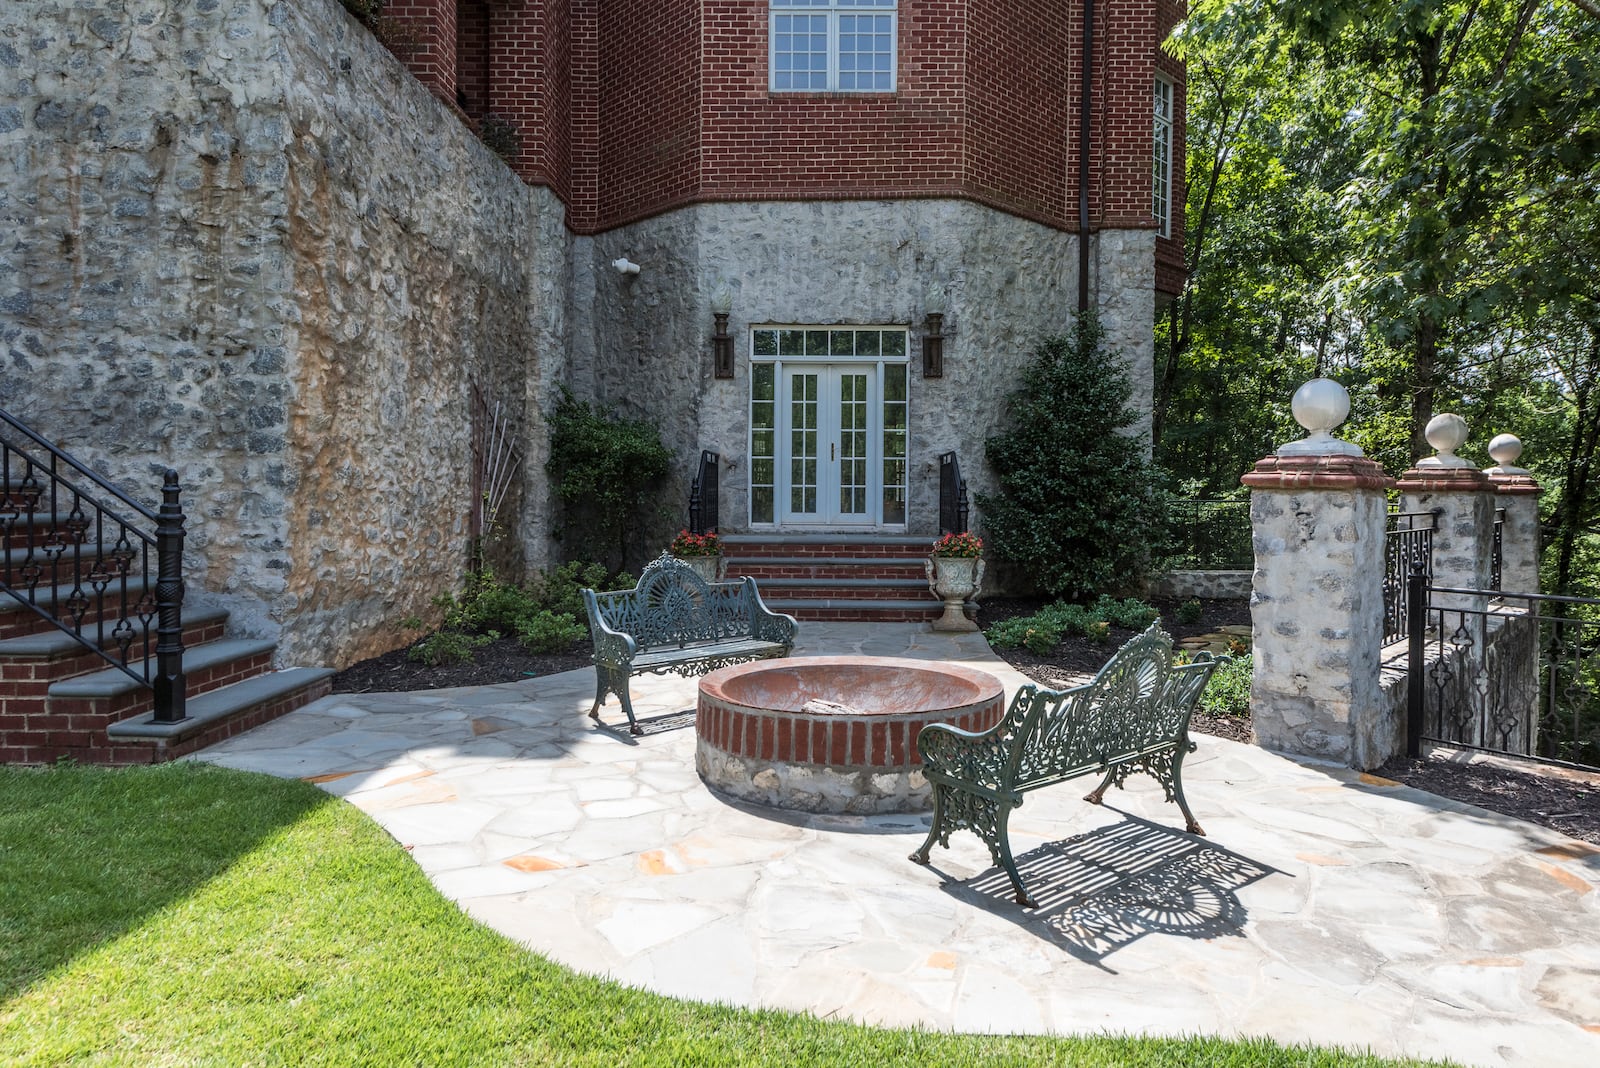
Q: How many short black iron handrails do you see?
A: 2